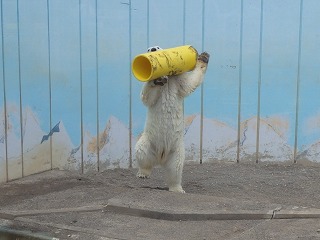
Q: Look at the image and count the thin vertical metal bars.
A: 12